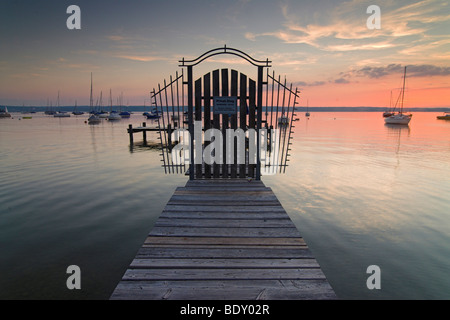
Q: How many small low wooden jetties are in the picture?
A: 1